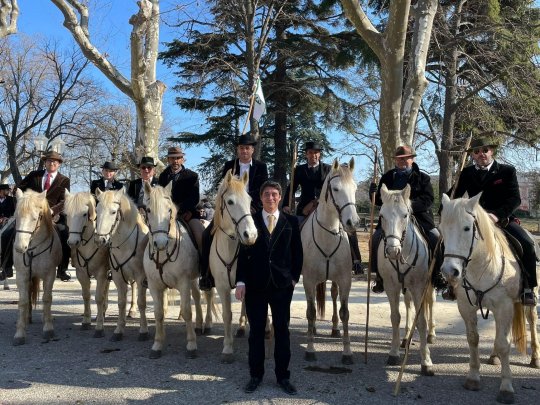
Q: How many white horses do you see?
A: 8